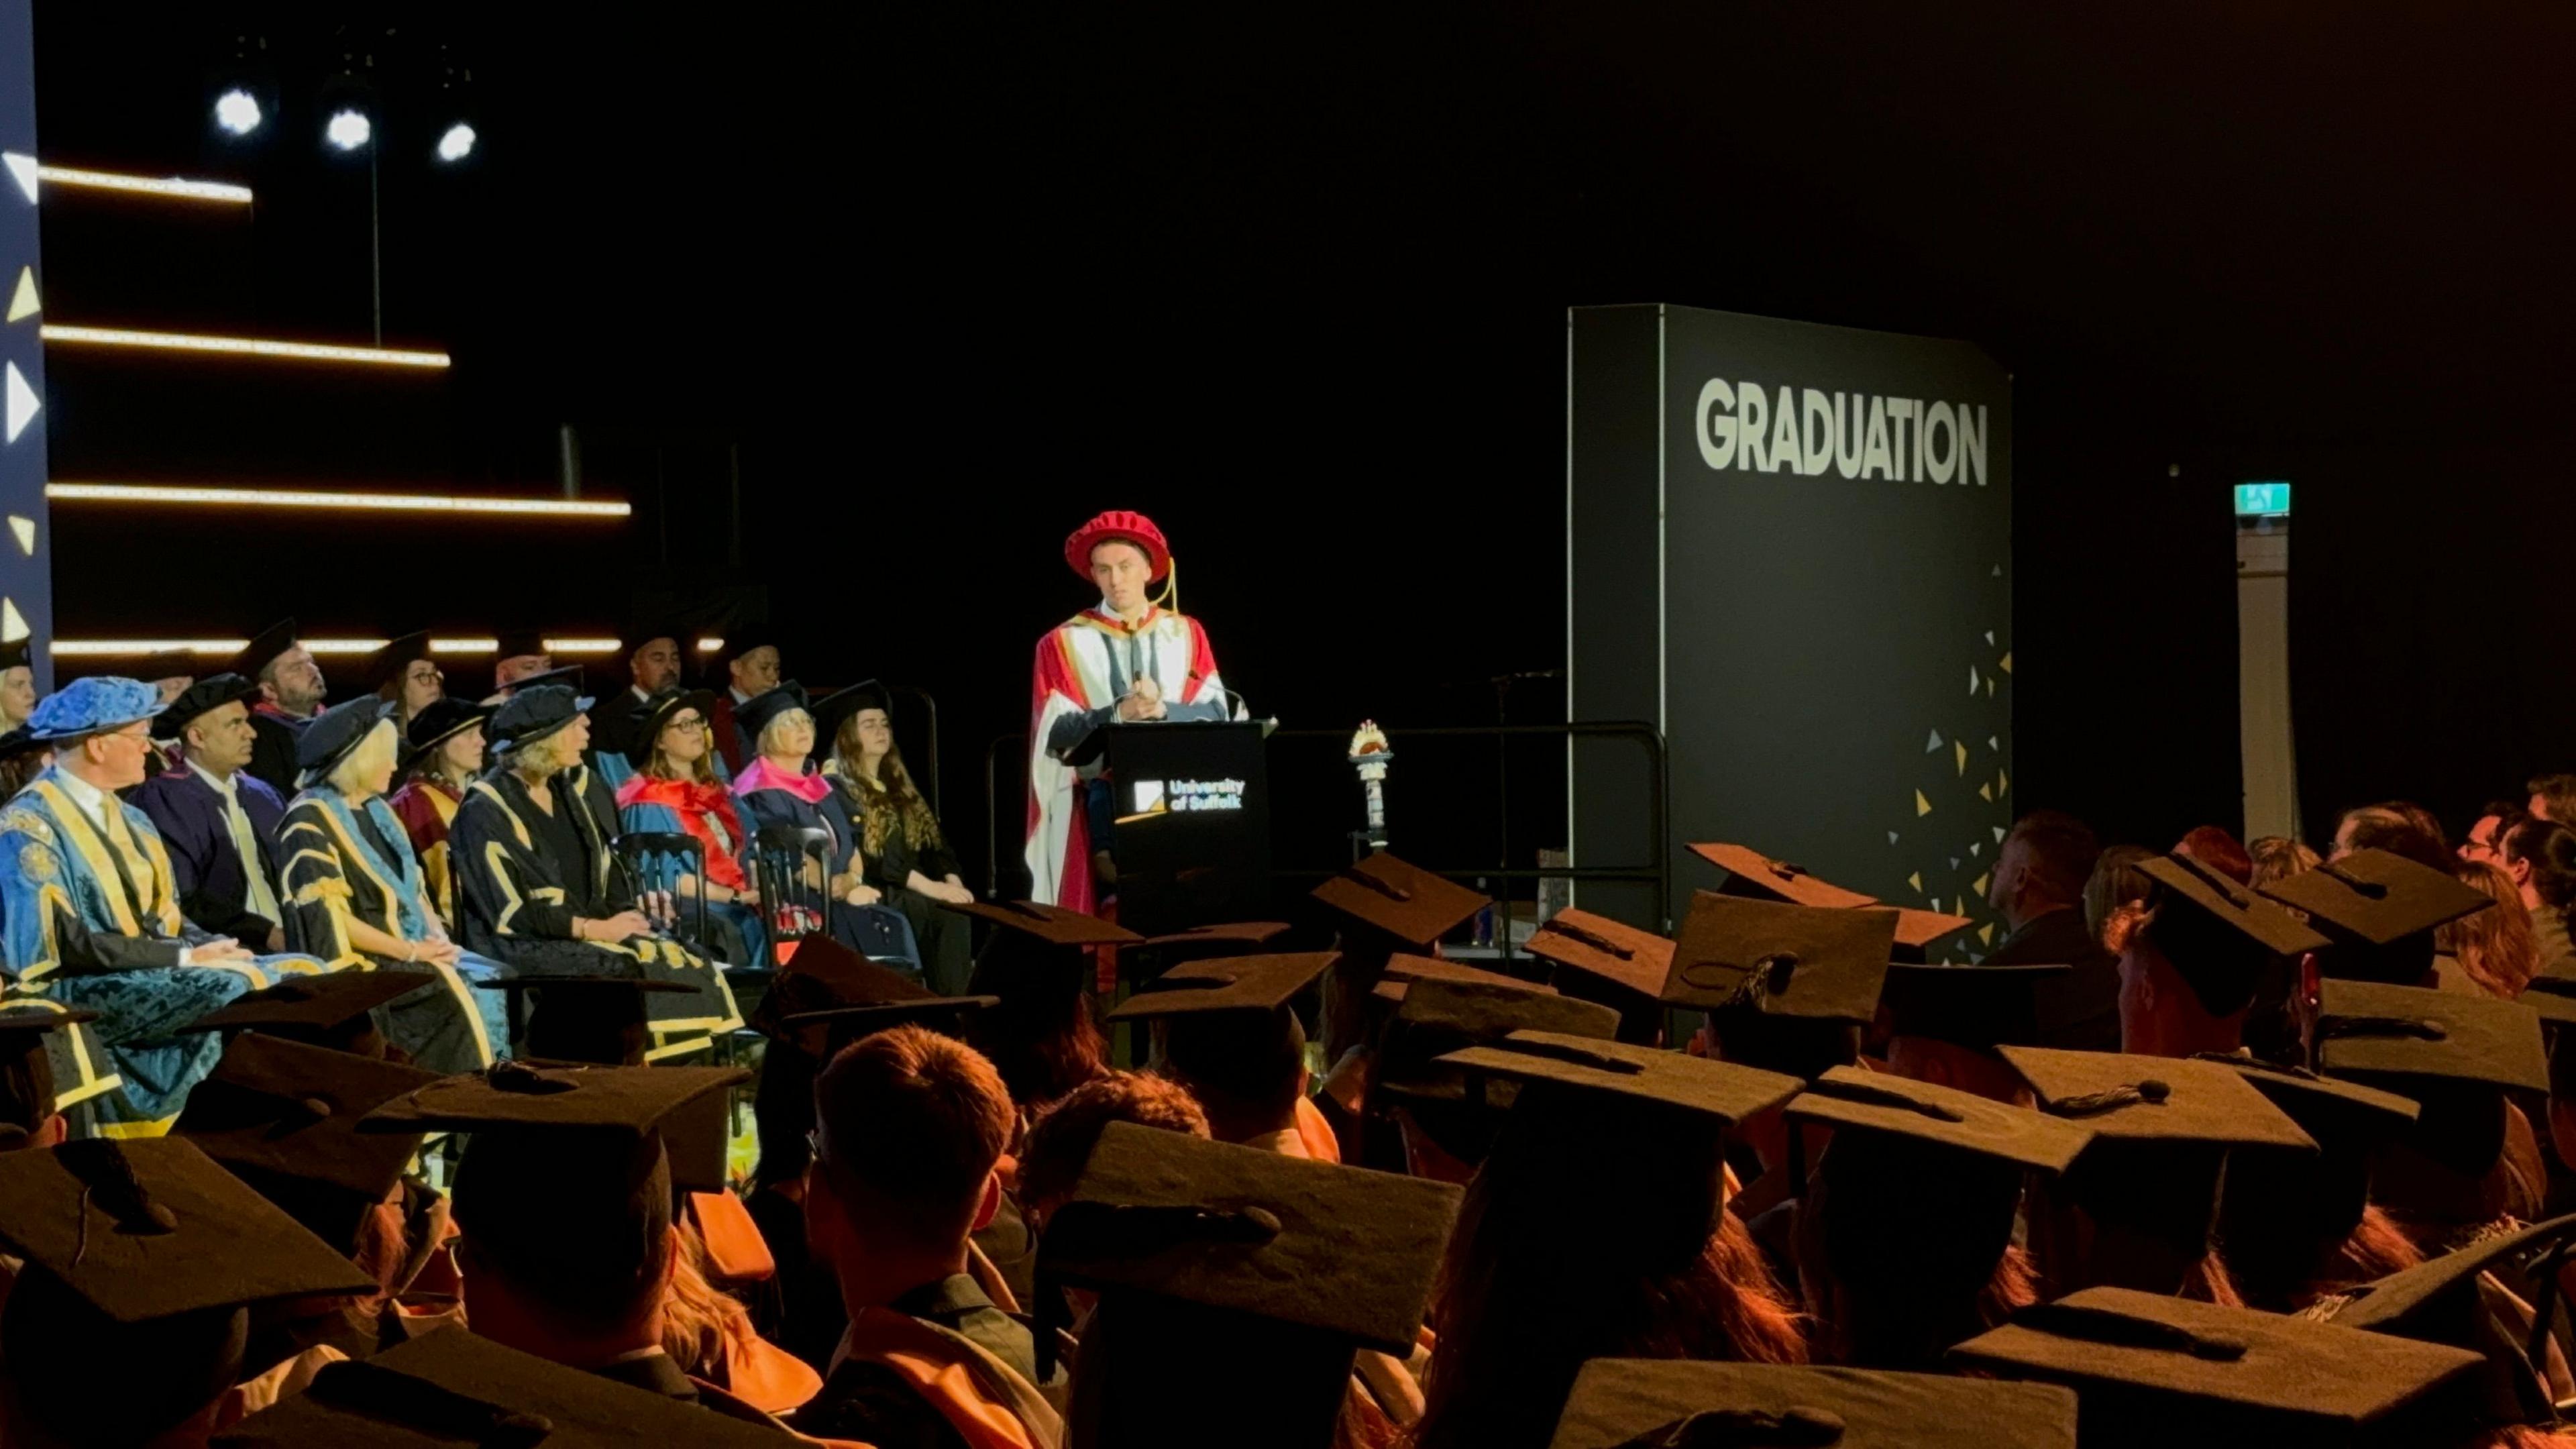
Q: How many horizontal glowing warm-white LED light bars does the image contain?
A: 4